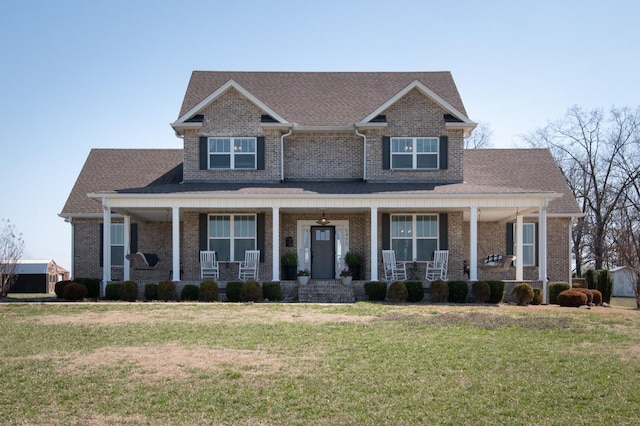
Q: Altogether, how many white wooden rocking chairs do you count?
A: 4